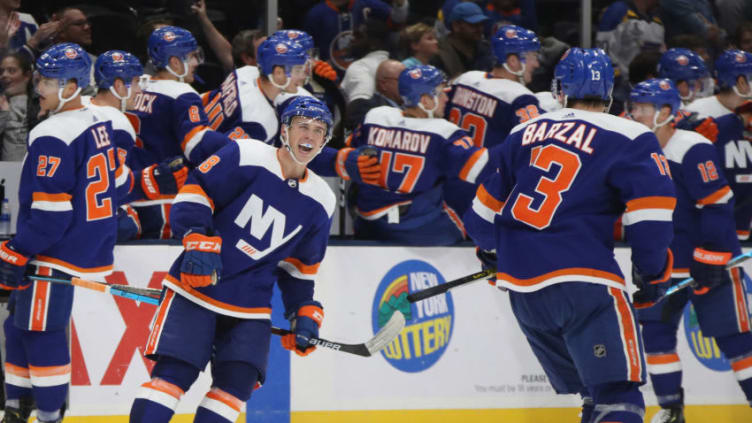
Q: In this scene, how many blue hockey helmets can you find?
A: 12